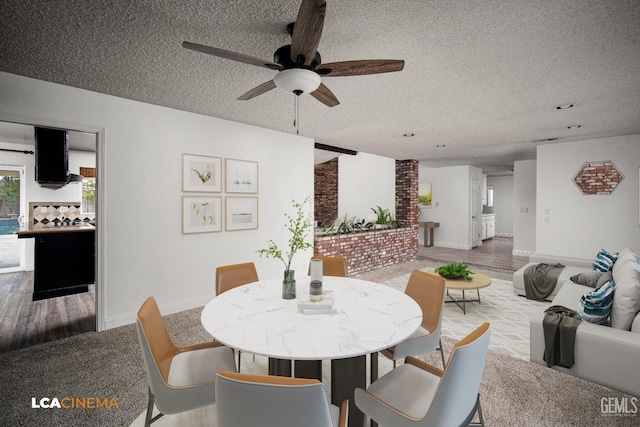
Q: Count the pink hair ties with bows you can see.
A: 0